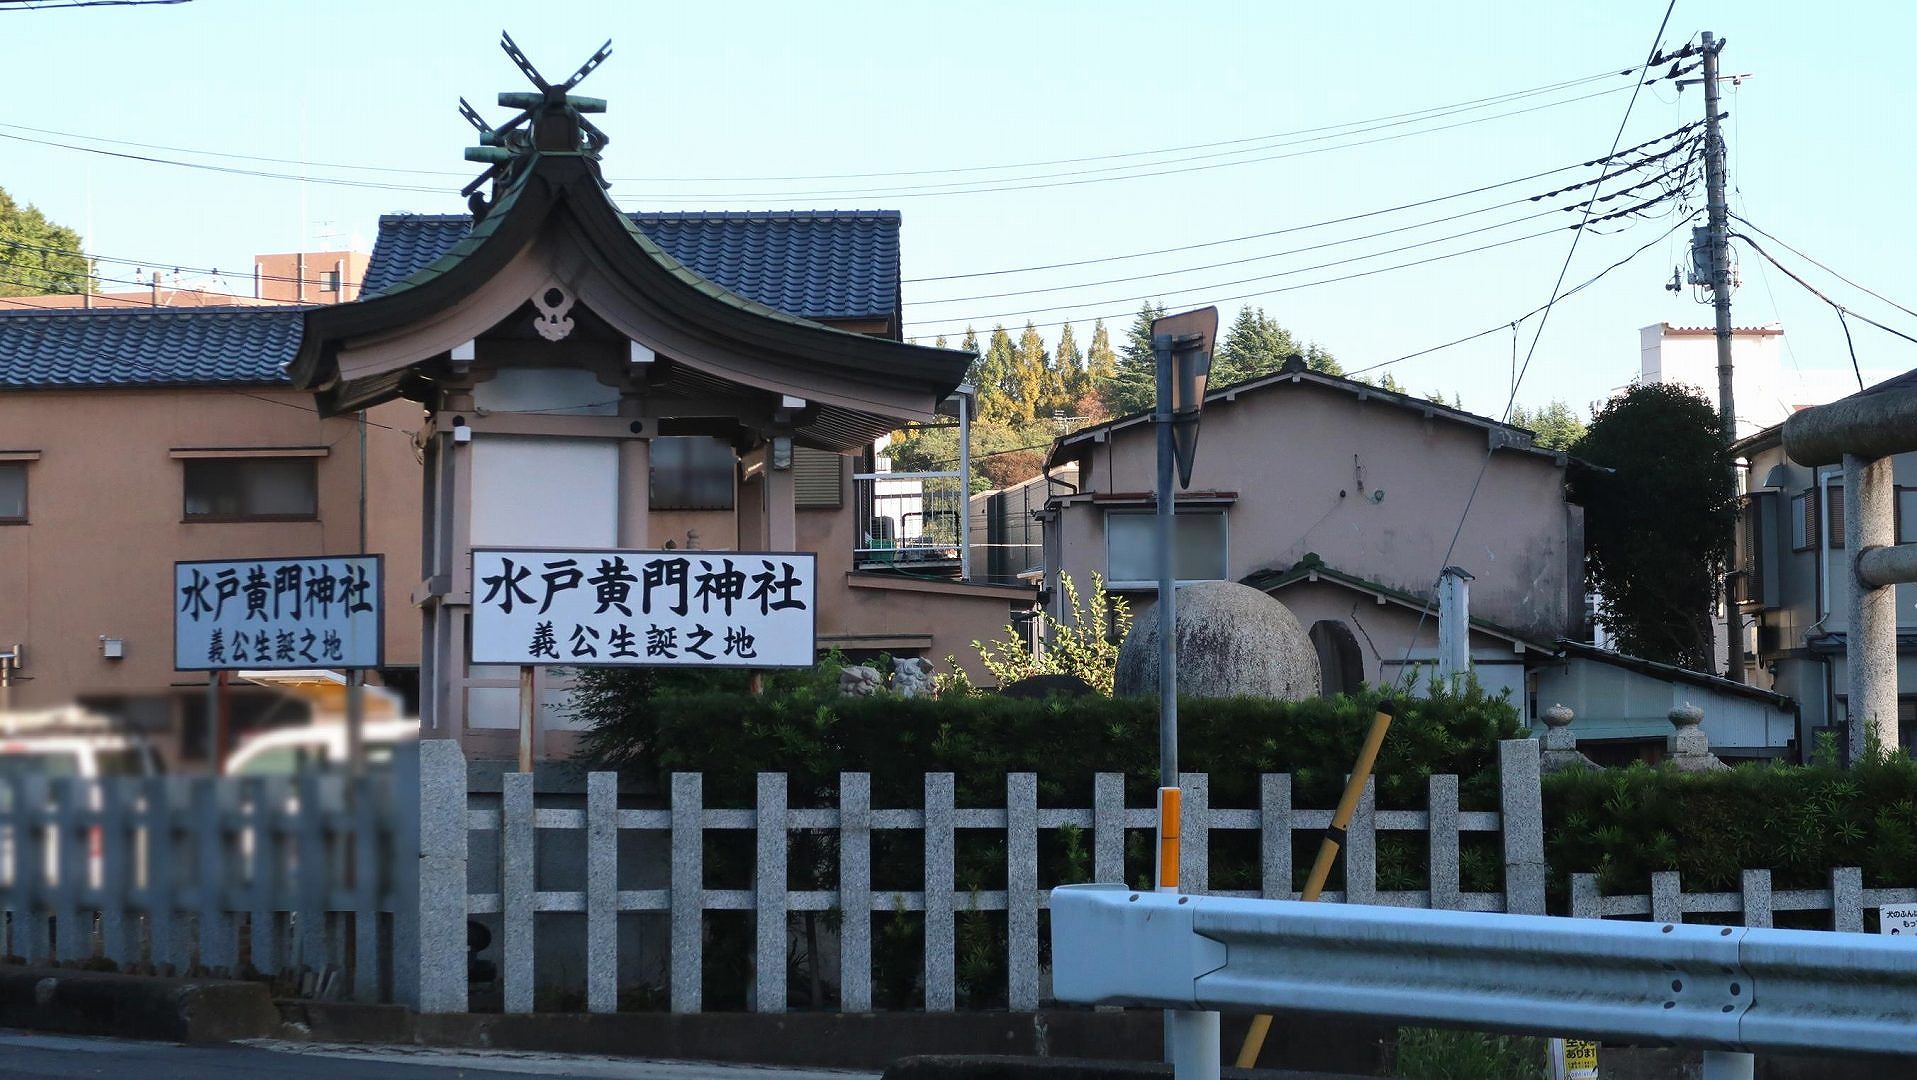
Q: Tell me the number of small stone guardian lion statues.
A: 2